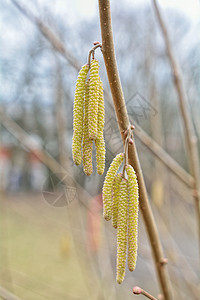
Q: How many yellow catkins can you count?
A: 8